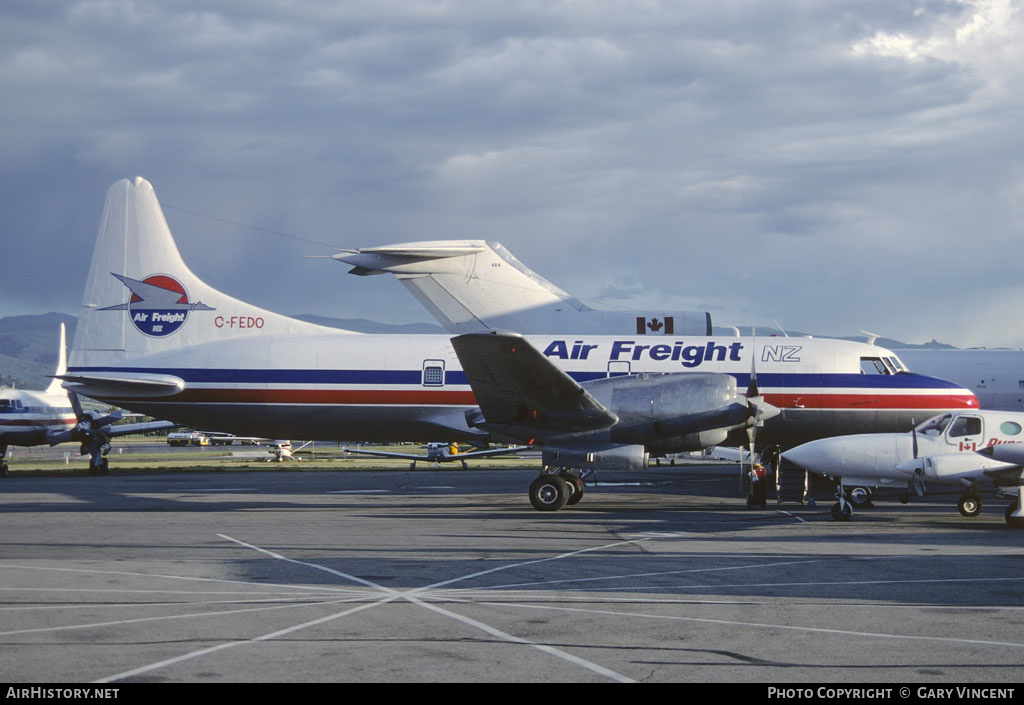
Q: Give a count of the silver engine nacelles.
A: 1